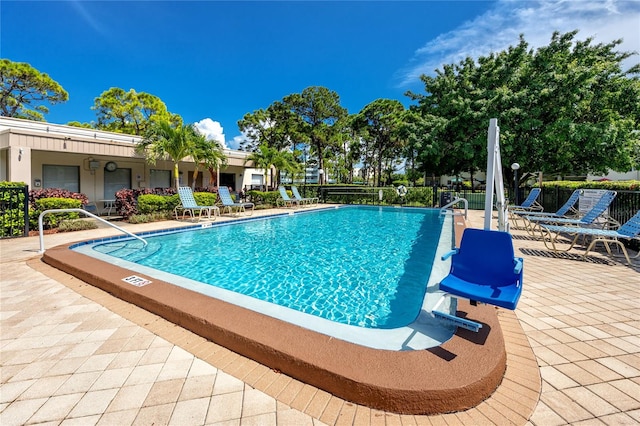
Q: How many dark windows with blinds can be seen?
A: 3